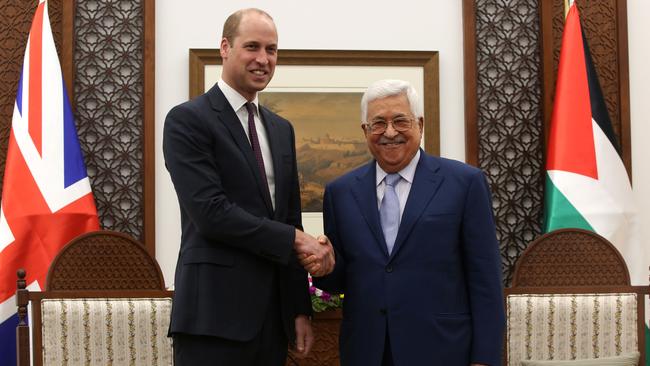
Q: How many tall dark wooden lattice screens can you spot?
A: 2